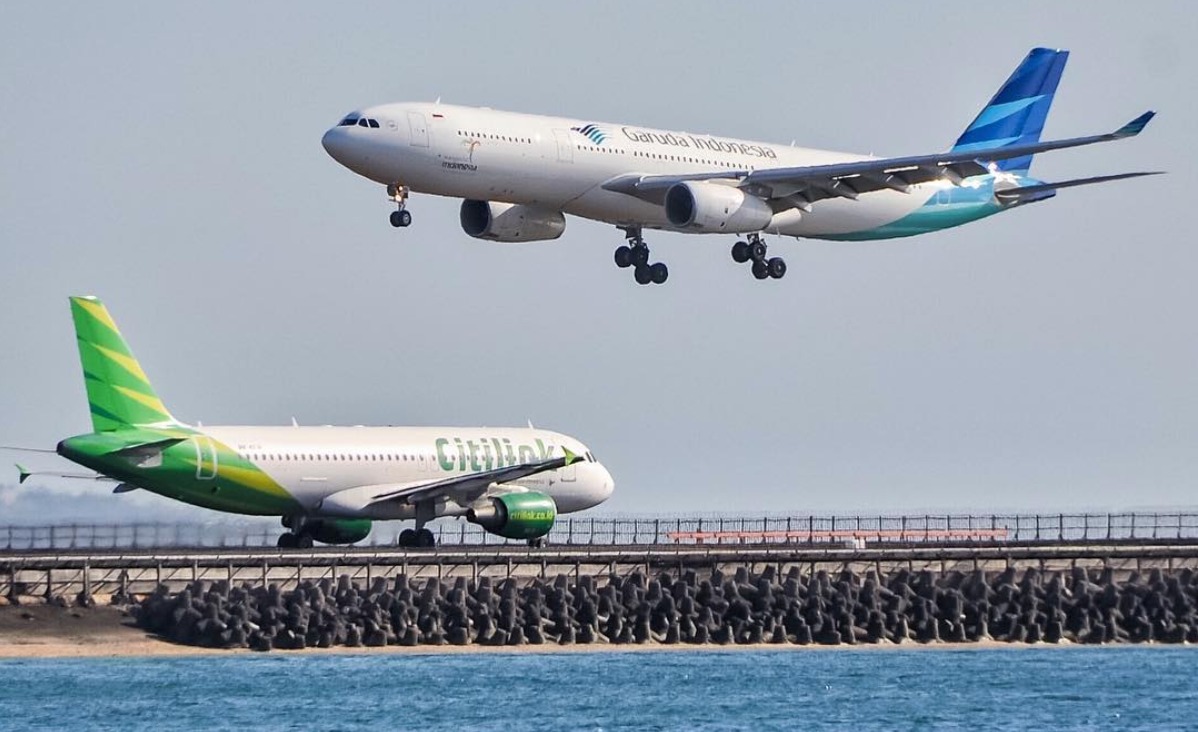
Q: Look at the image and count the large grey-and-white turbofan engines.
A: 2